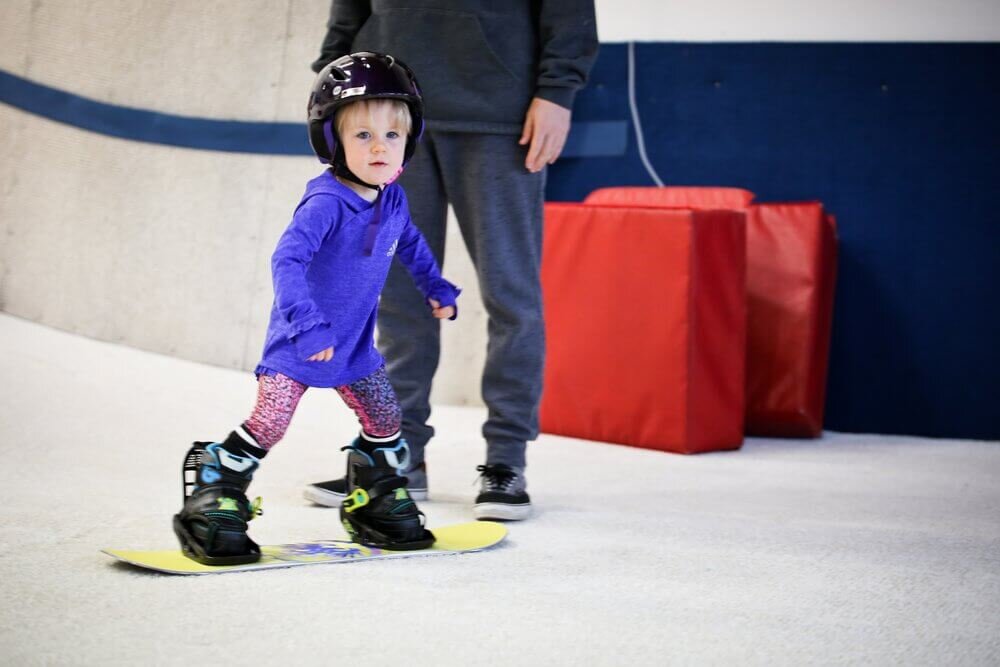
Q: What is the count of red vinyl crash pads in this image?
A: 3